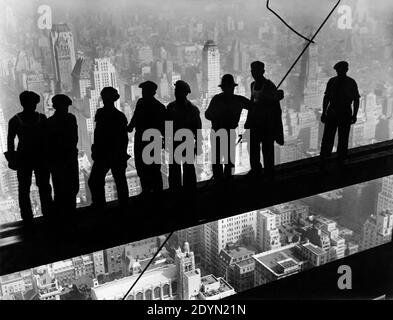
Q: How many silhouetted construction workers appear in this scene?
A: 8